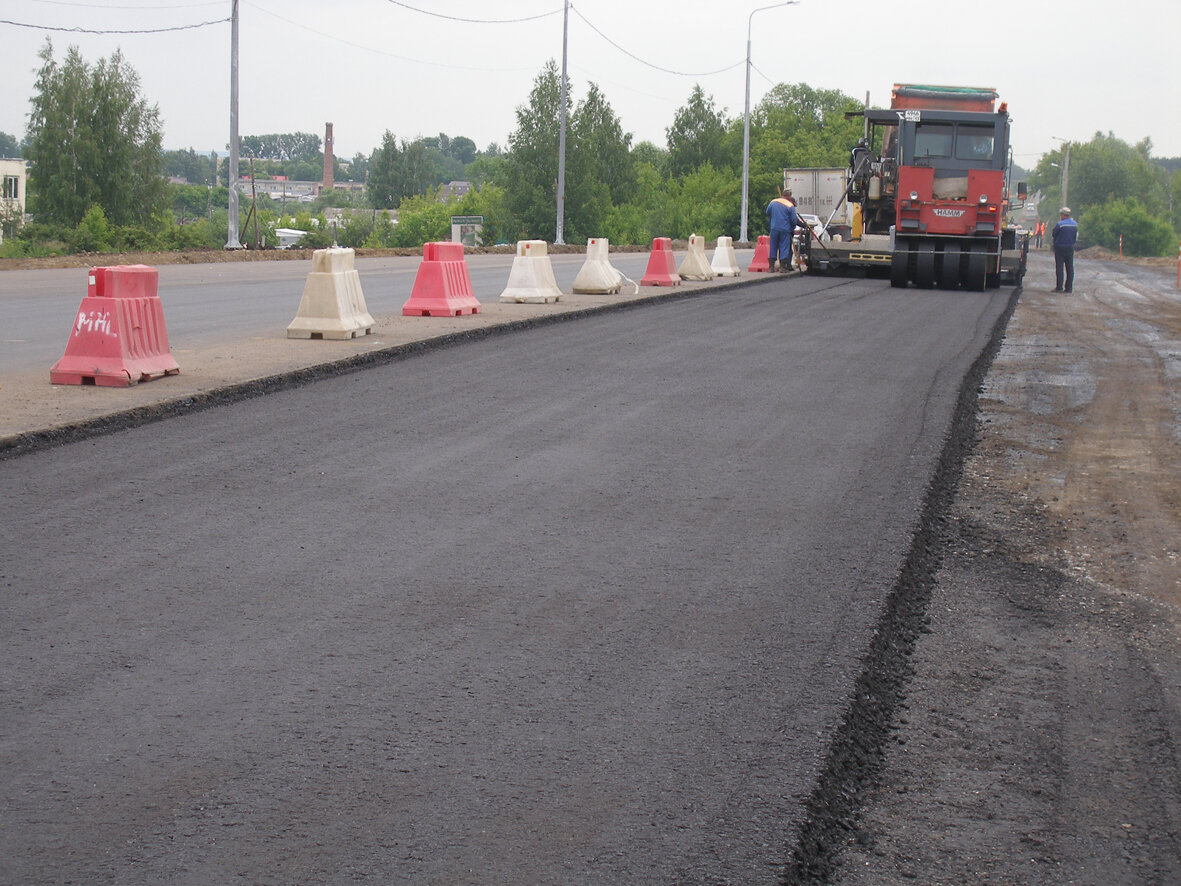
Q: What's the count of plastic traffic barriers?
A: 9